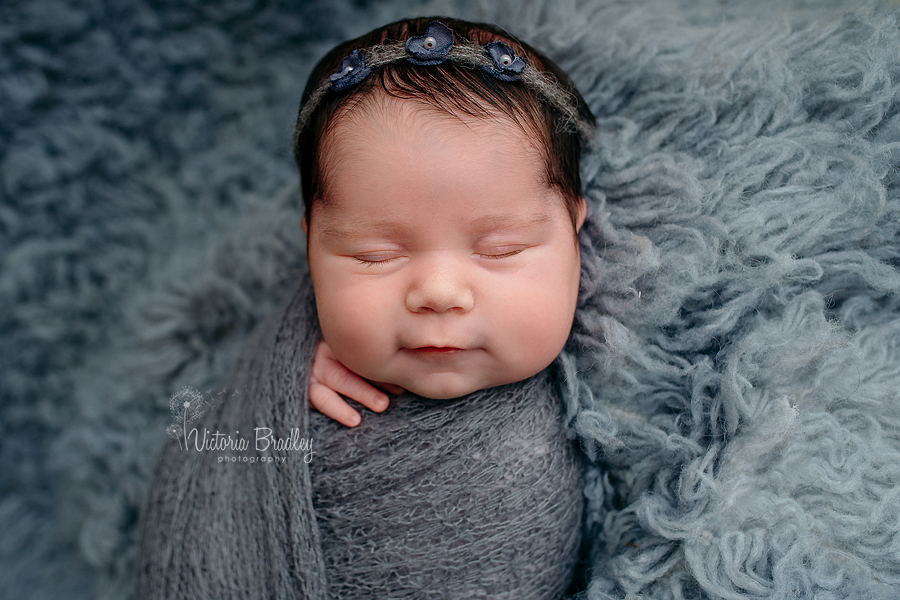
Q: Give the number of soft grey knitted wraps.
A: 1